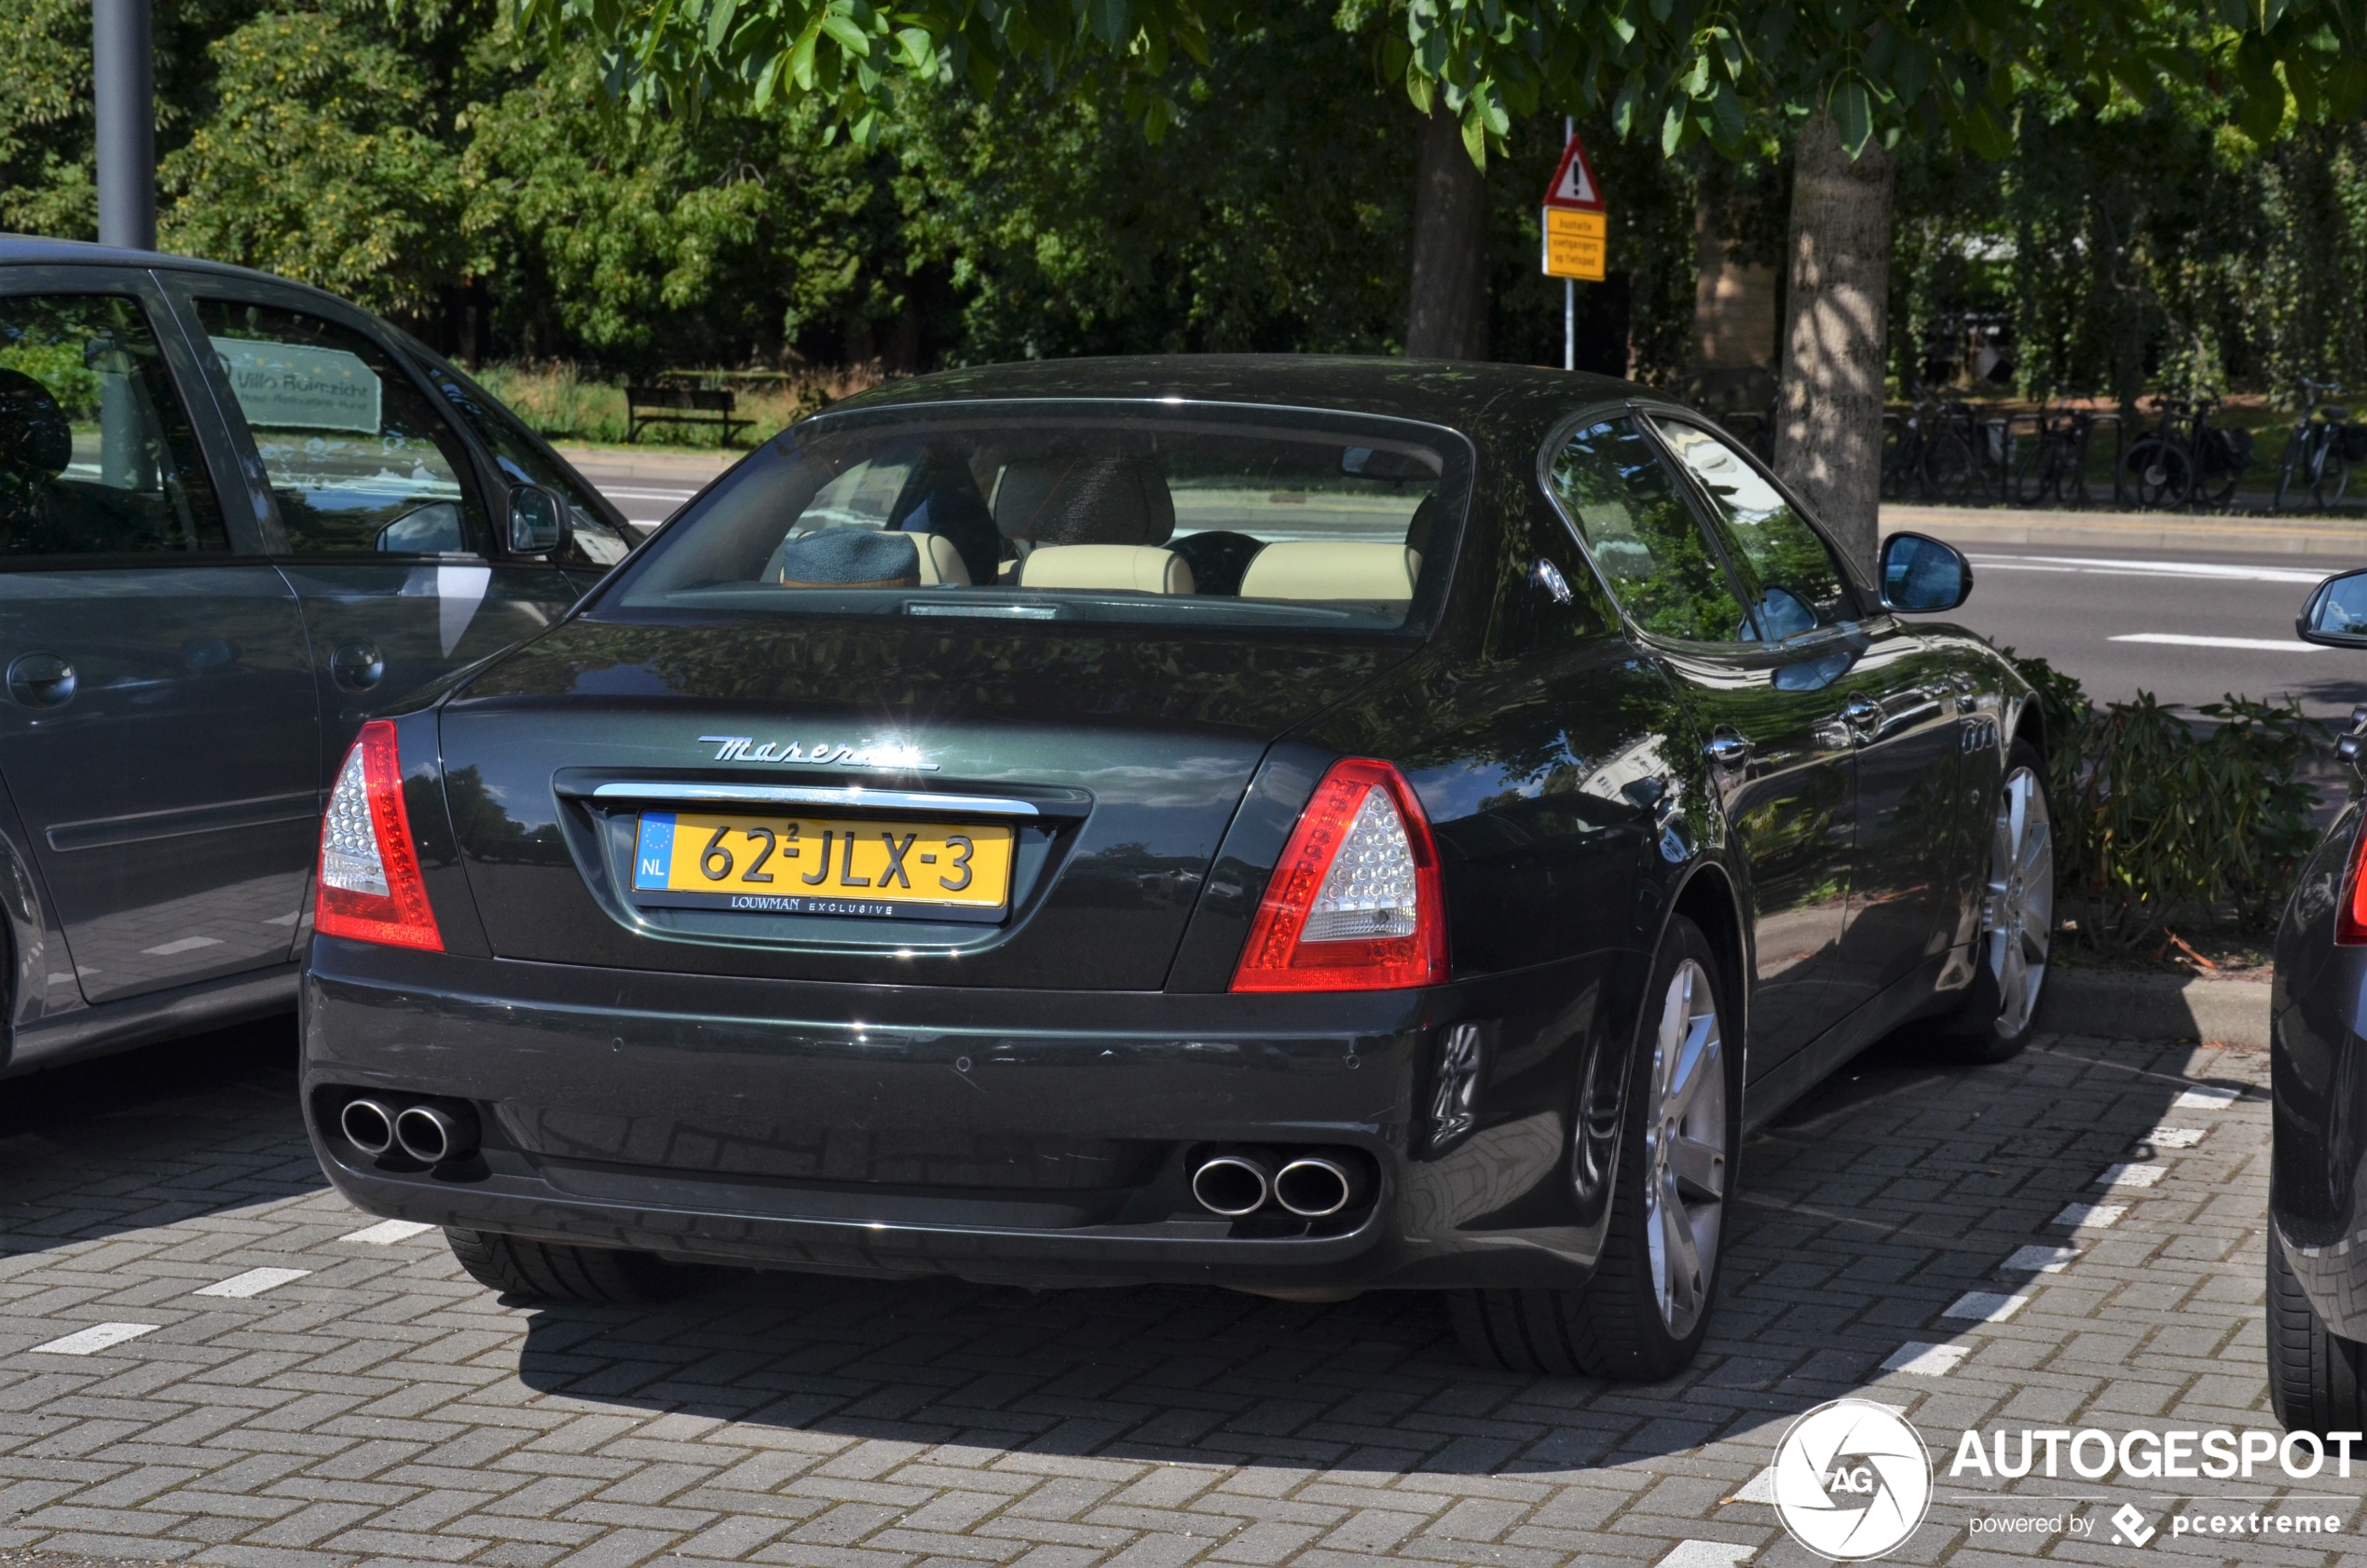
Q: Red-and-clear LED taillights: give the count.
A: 2